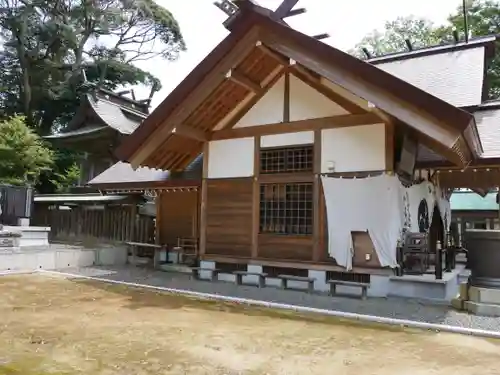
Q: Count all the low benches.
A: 4